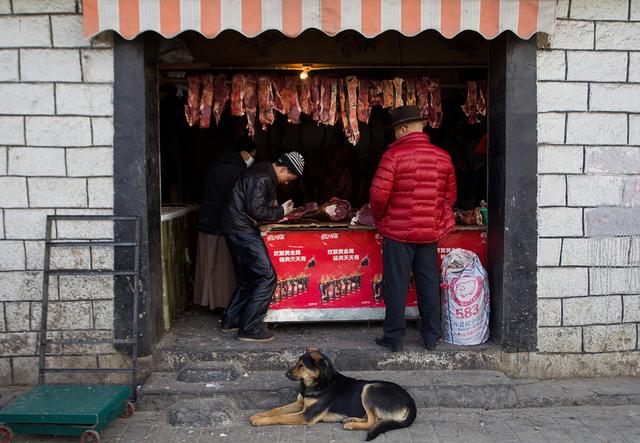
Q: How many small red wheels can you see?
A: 3